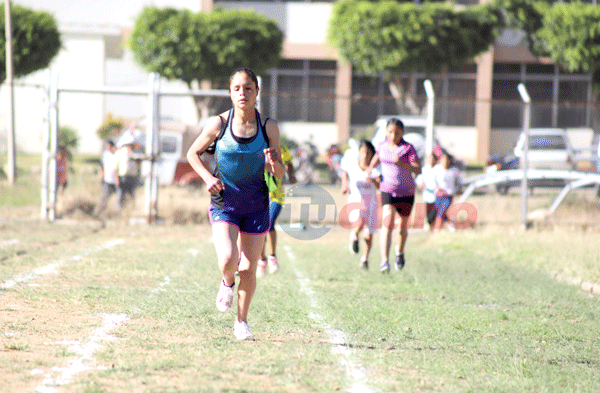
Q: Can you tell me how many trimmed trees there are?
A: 4